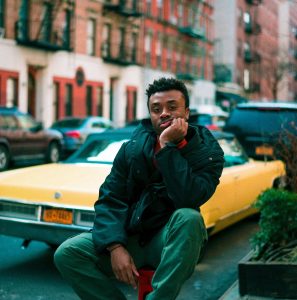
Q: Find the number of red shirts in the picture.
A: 1